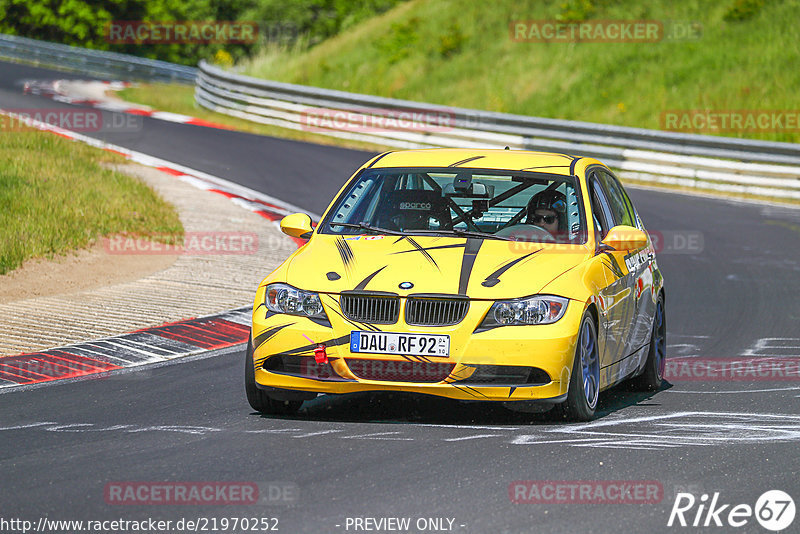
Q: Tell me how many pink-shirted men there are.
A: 0